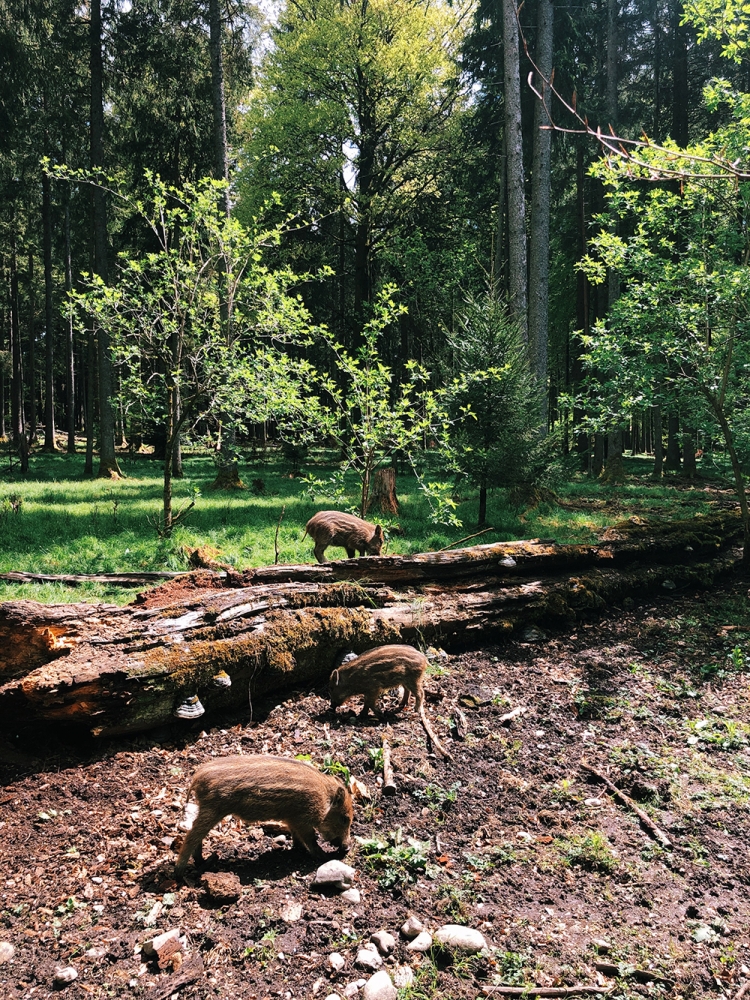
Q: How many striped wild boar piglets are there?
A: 3